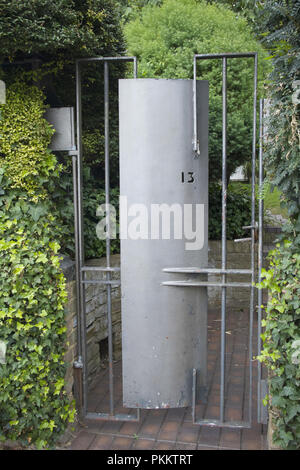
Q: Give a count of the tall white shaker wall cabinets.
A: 0